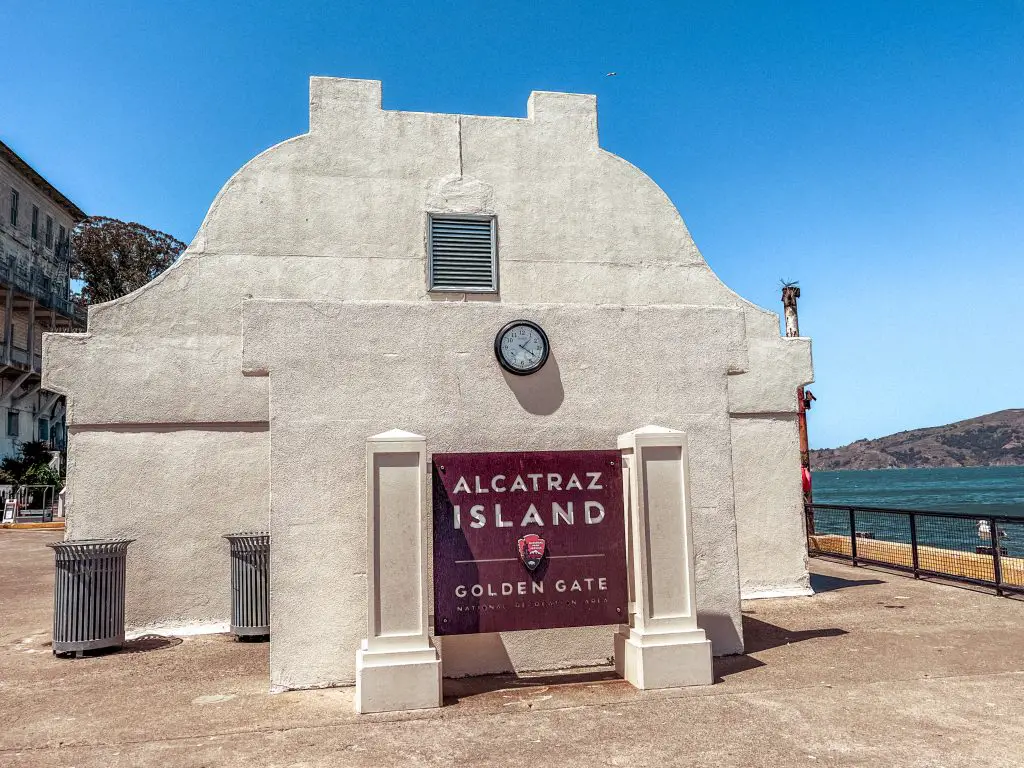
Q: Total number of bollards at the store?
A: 0